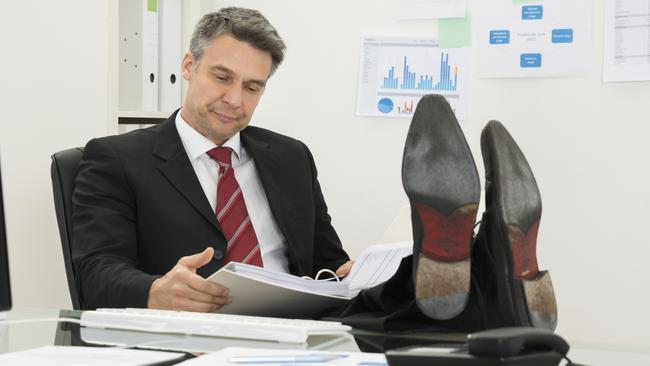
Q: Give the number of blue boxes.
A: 4